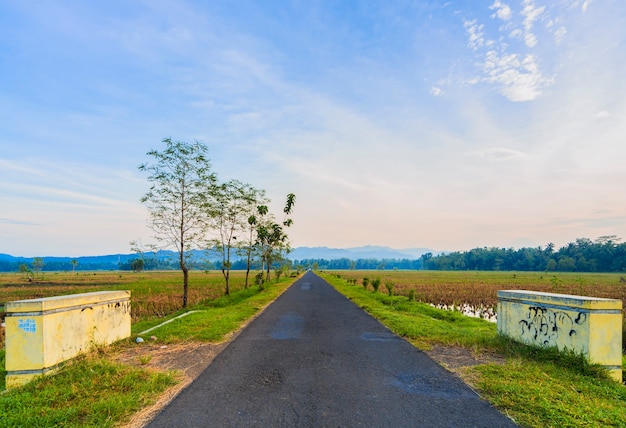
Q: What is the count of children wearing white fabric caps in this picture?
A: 0